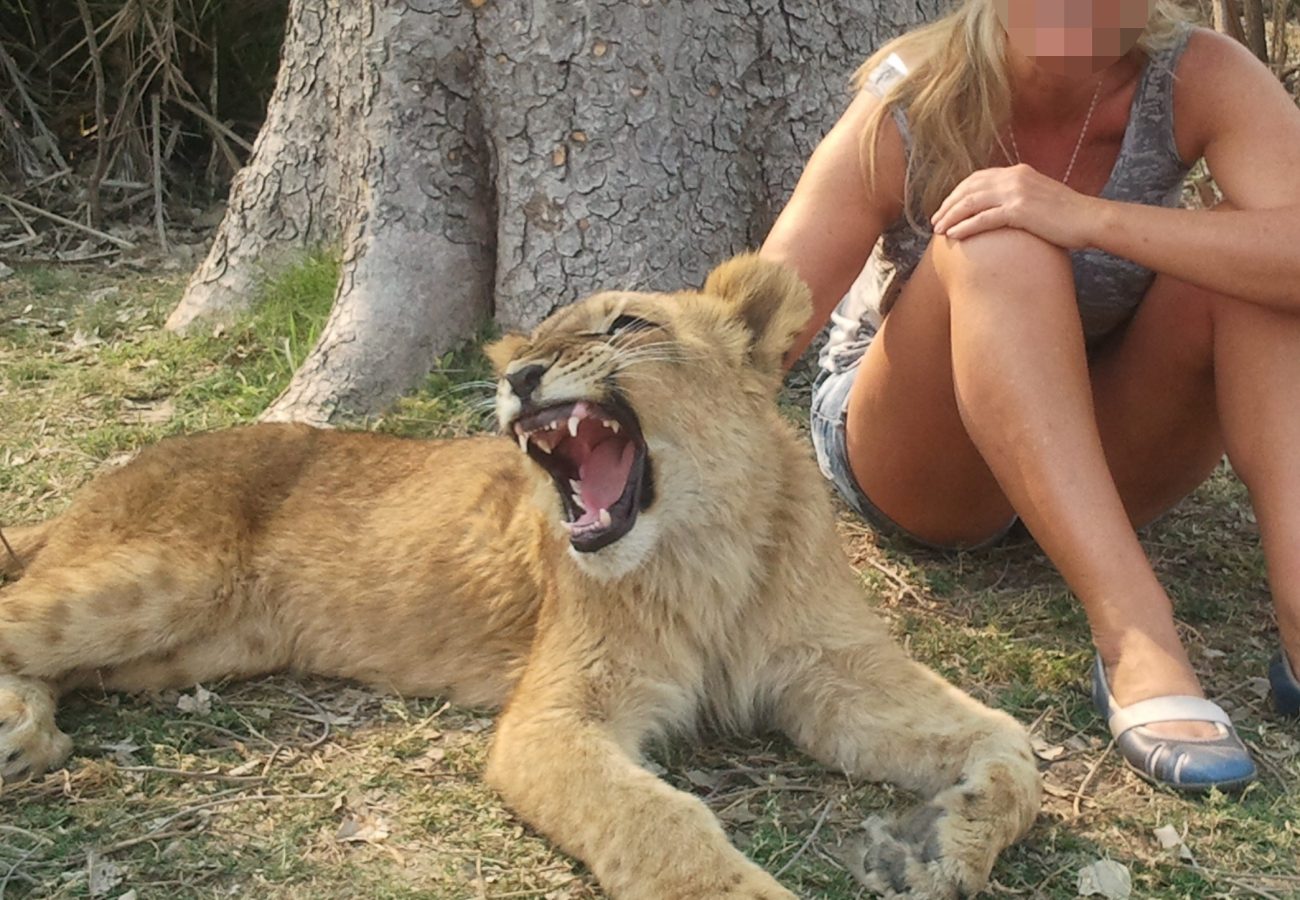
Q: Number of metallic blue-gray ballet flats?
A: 2